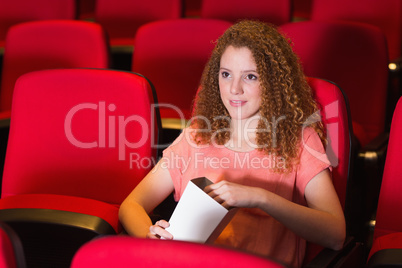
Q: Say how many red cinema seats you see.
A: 12